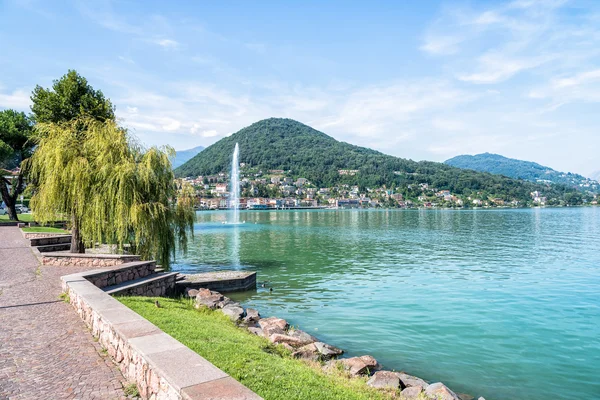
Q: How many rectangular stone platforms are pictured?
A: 1